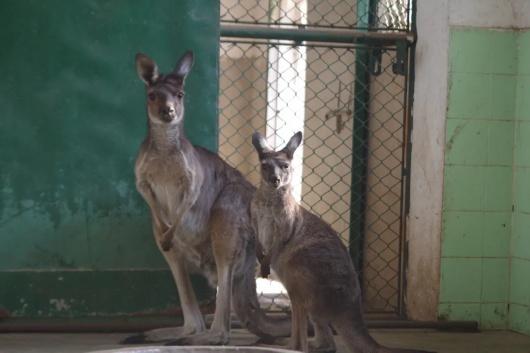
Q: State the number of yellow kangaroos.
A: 0